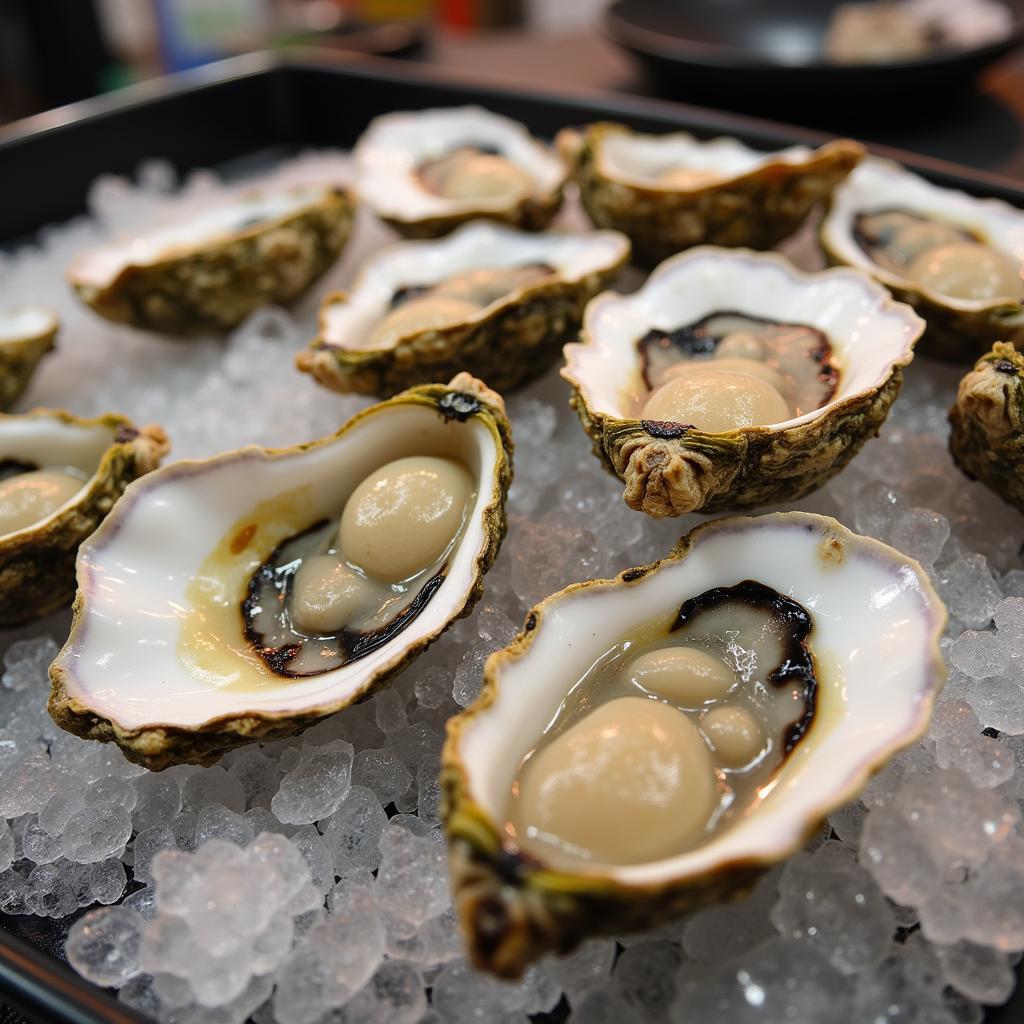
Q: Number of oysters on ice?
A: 11